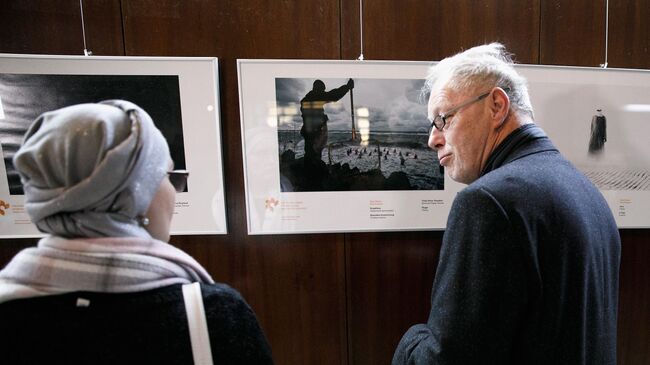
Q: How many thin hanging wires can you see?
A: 3